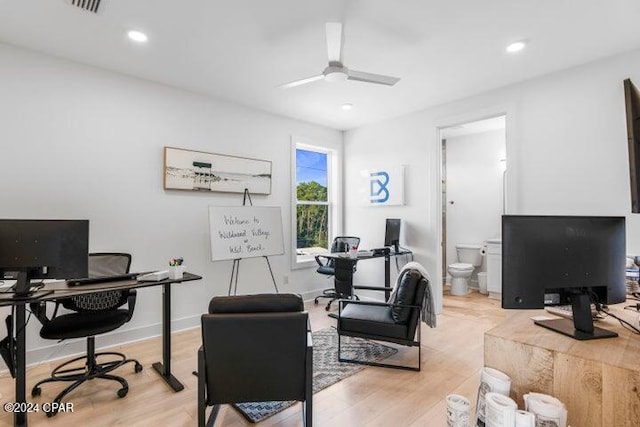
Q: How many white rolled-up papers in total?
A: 5